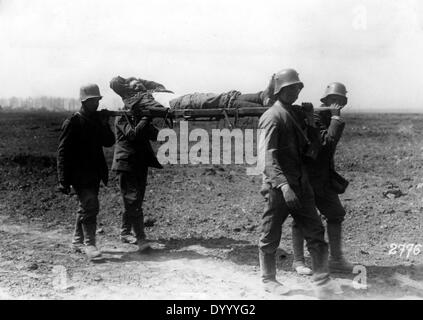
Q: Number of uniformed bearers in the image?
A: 4